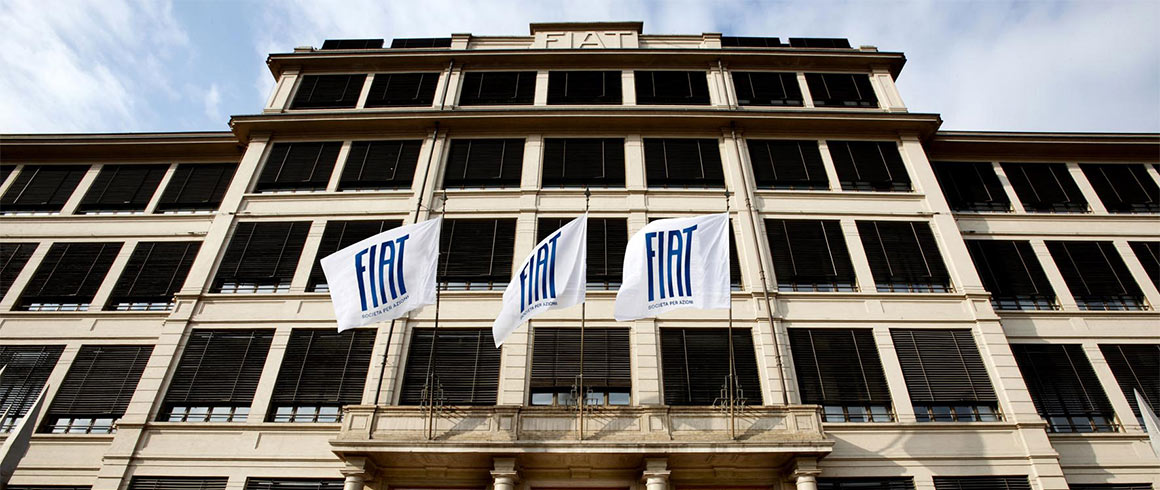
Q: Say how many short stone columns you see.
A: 4